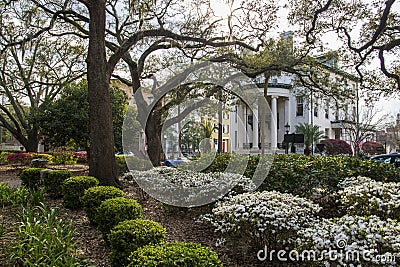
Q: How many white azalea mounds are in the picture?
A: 4